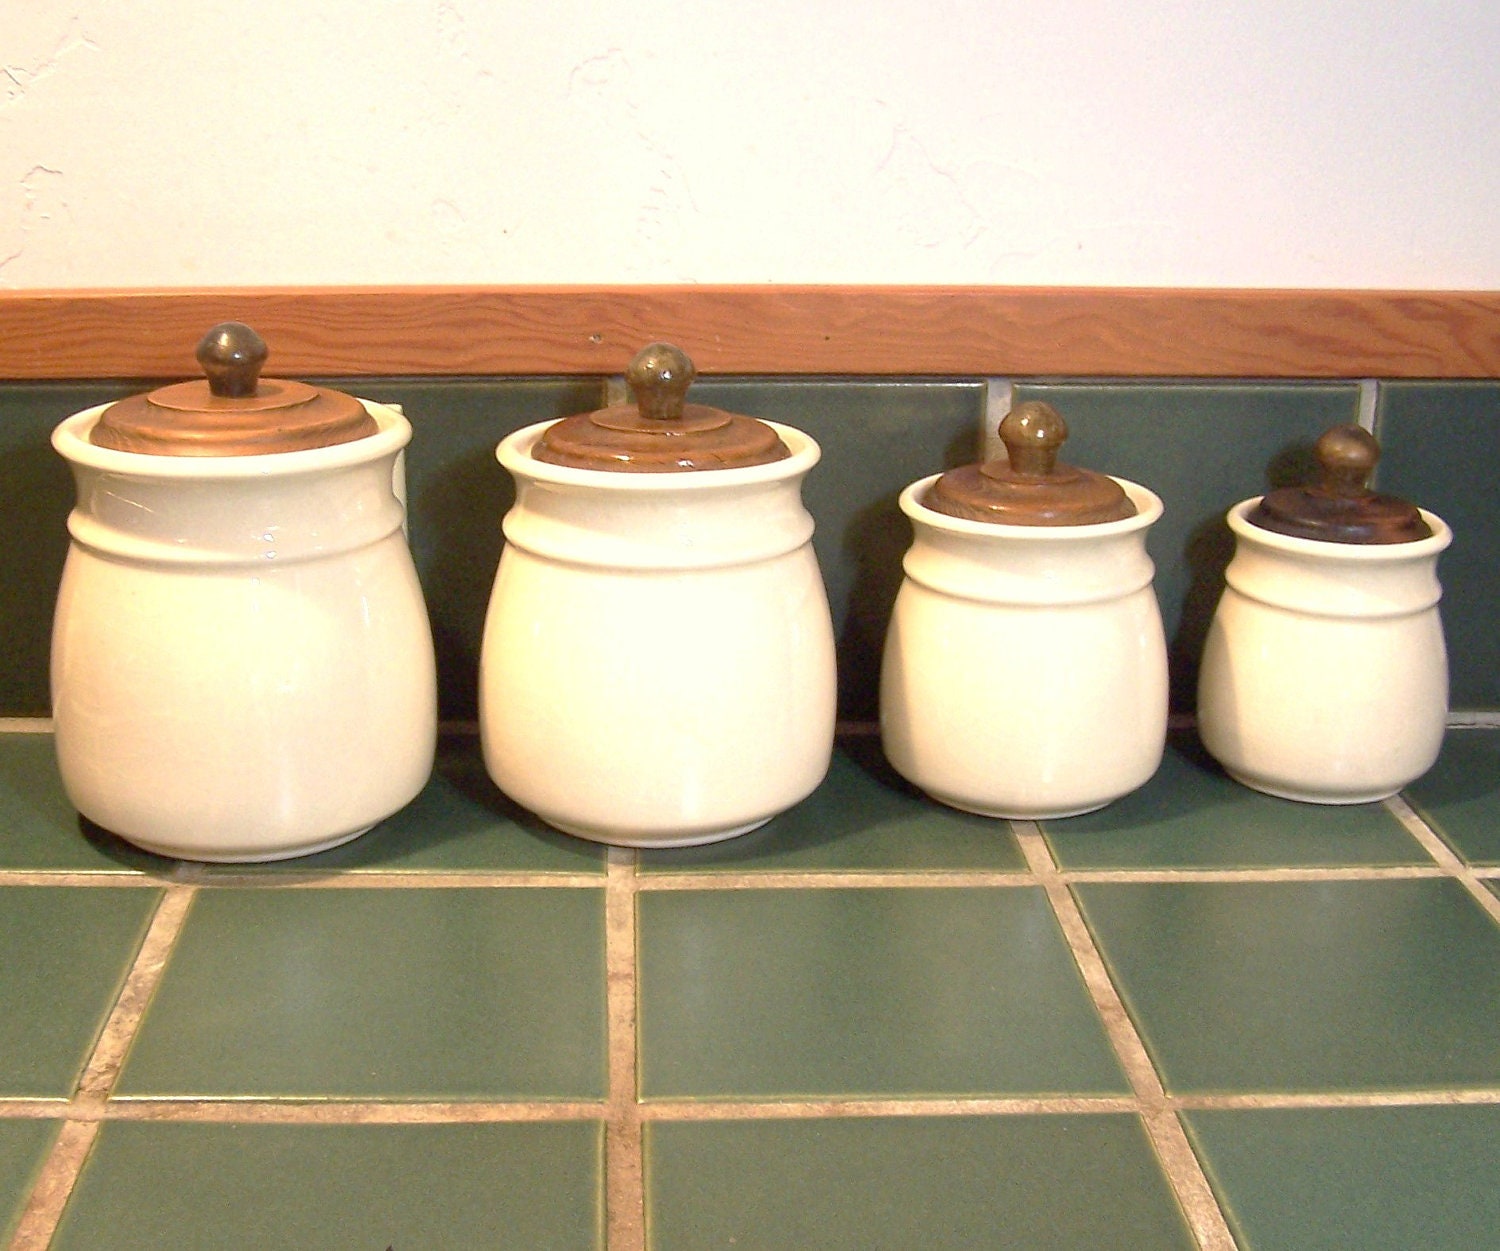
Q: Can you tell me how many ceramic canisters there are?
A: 4